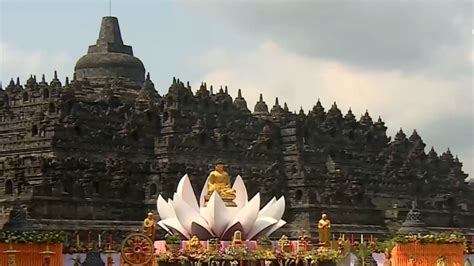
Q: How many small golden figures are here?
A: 2